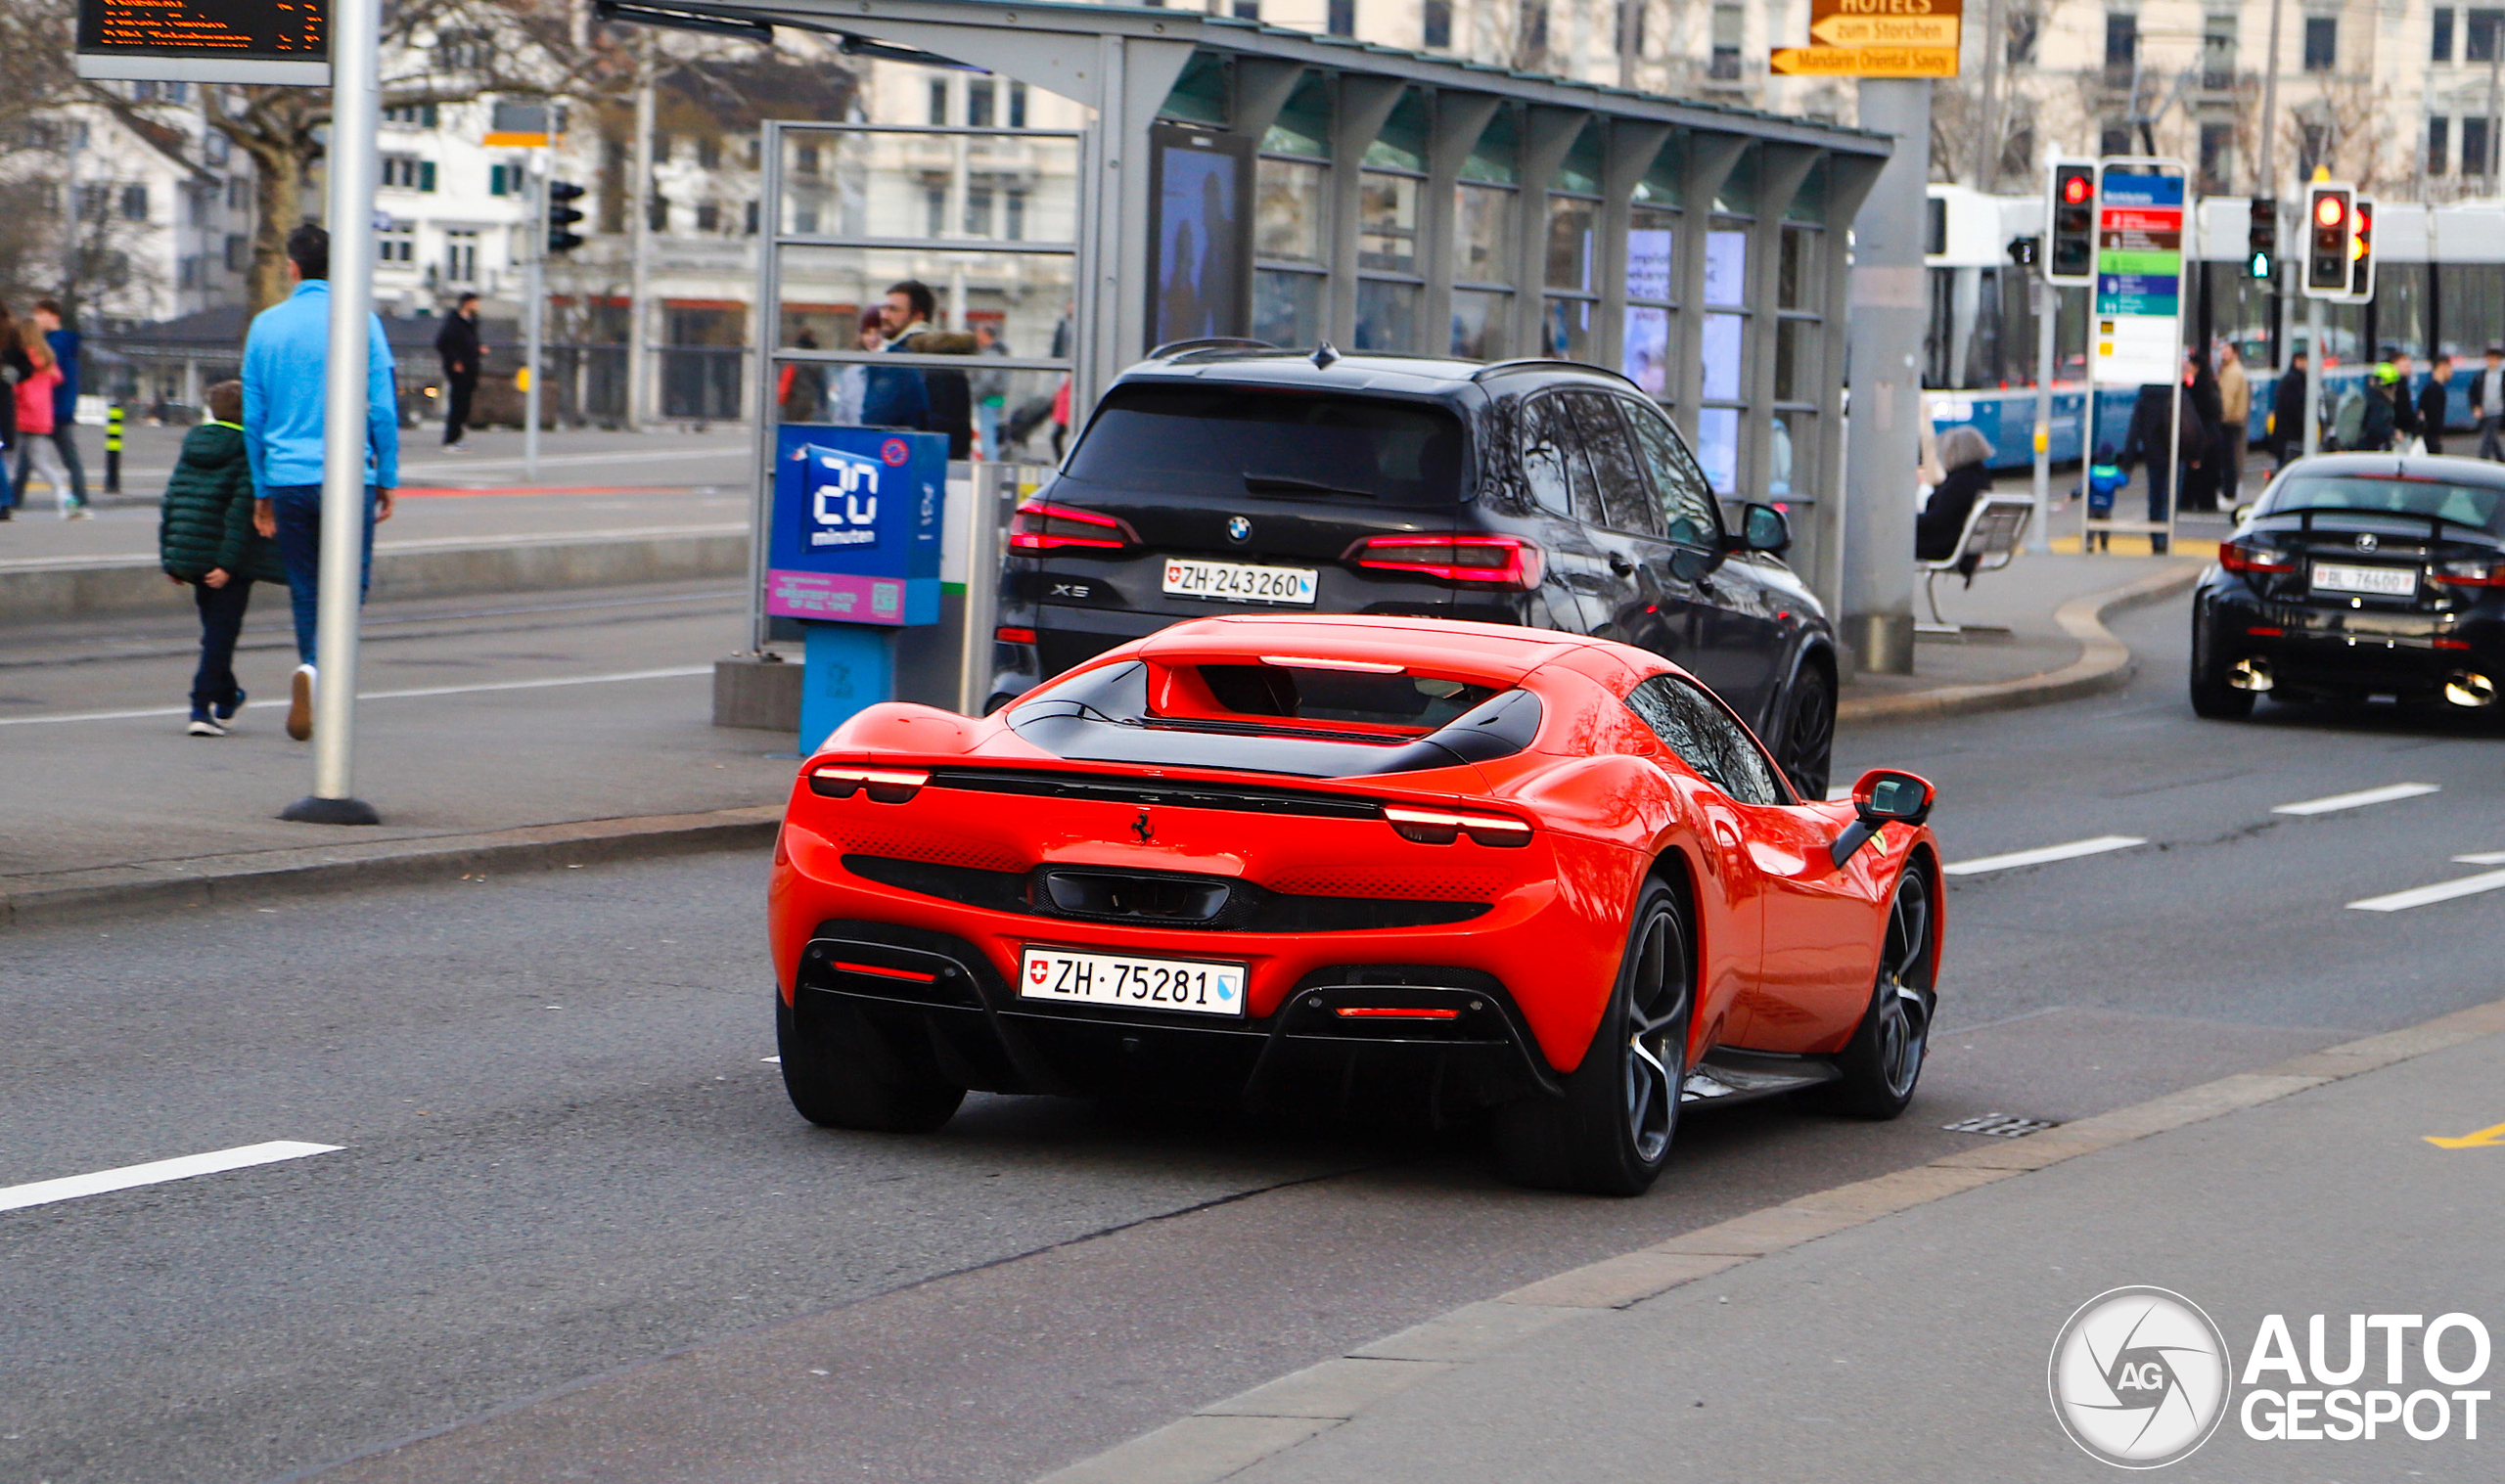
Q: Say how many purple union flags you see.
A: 0